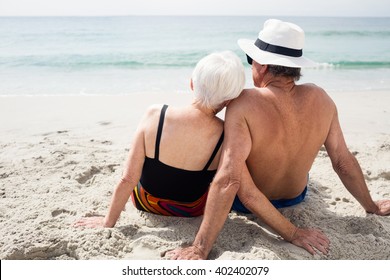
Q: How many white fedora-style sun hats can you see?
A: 1